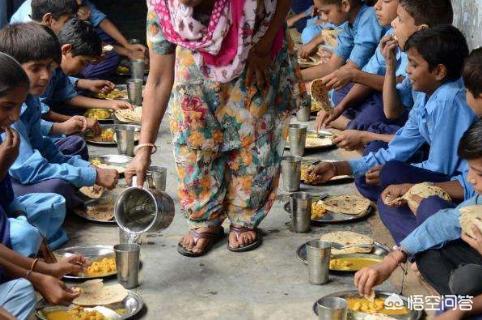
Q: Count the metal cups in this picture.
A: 12